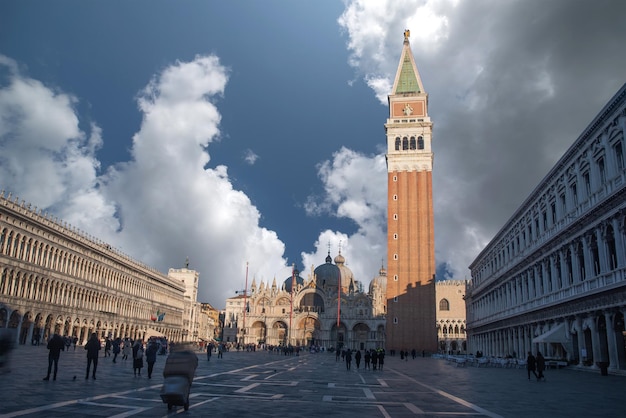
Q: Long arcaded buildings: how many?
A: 2